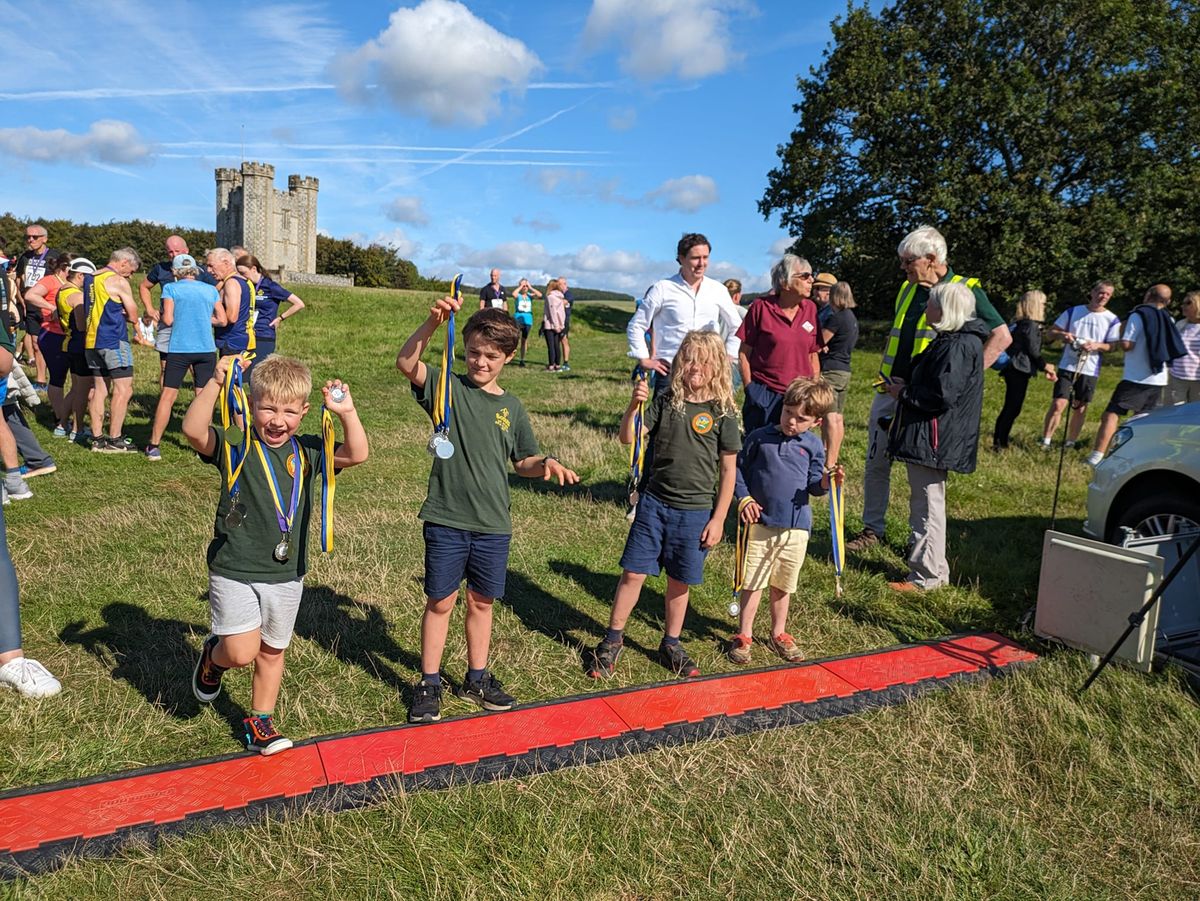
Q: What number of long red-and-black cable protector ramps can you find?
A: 1